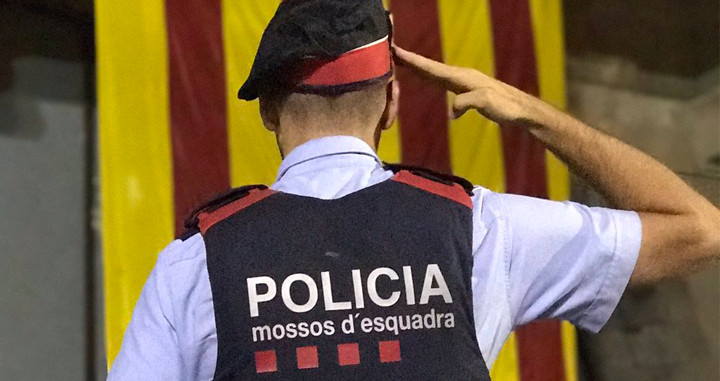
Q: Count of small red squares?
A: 4